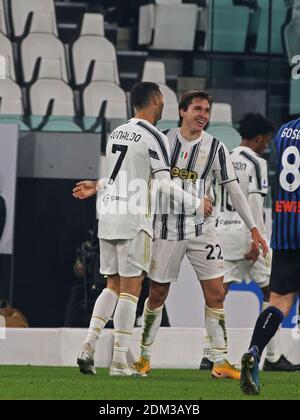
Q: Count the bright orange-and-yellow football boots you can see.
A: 2